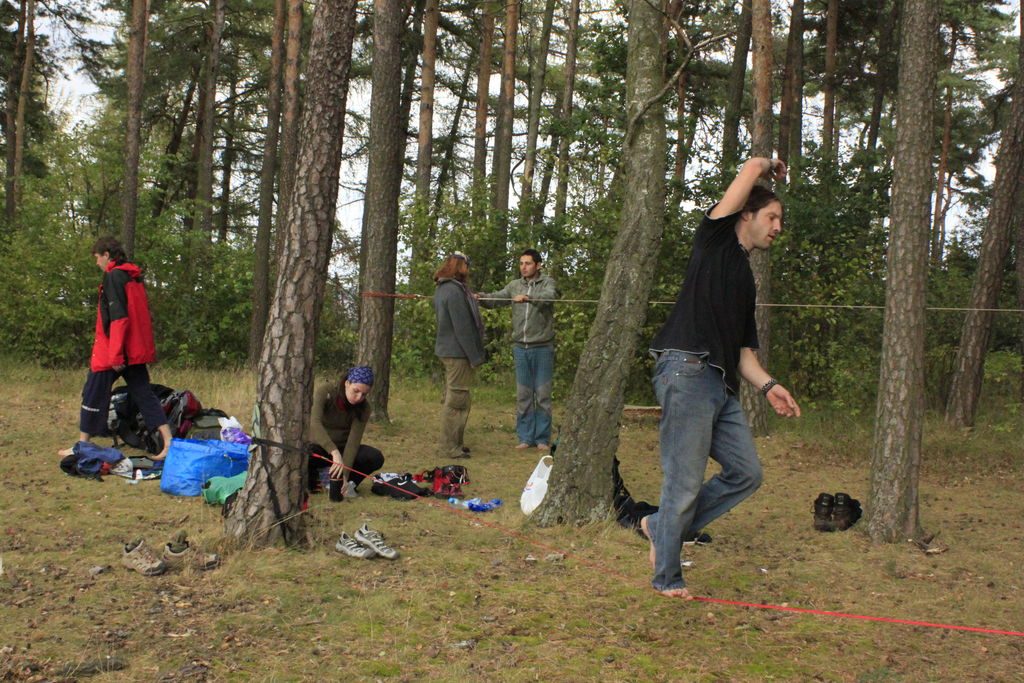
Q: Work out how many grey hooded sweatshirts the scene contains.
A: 1